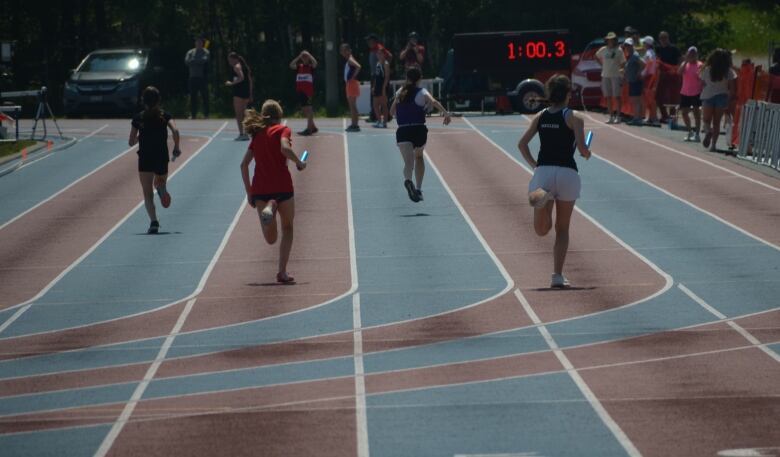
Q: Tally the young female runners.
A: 4